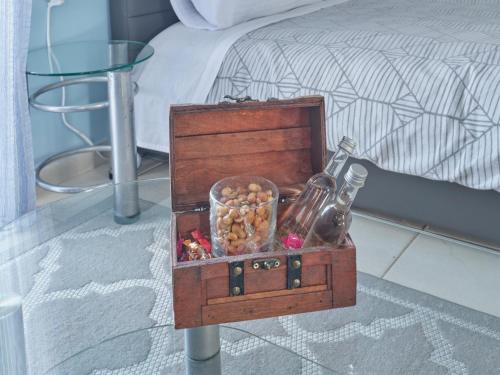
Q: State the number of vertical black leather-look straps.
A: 2